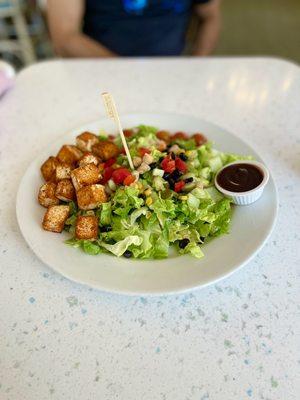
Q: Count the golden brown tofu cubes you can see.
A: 12